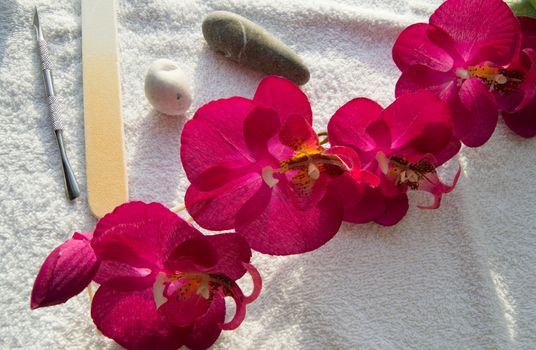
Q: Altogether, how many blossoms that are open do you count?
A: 4